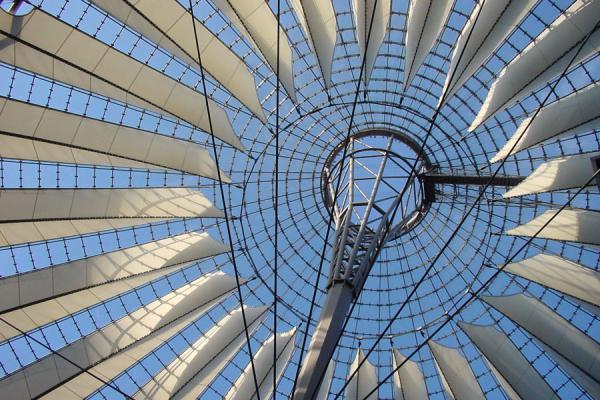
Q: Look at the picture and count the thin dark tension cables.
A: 7